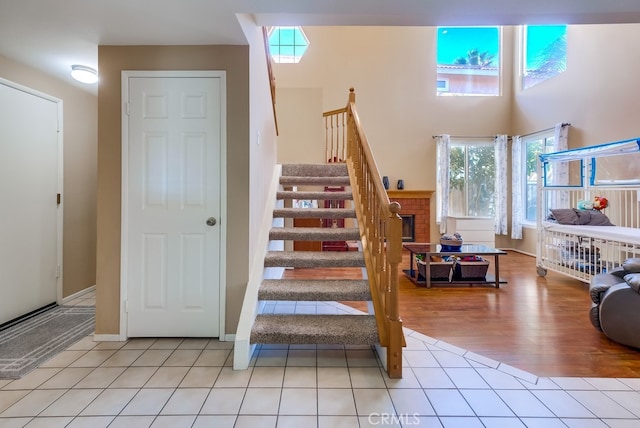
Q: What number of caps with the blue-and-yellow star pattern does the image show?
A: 0